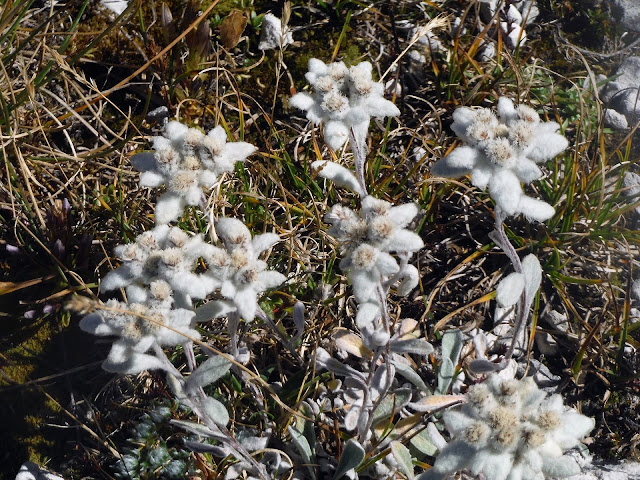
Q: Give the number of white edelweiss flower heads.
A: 8